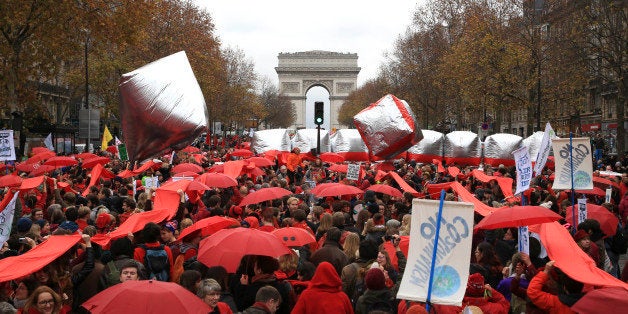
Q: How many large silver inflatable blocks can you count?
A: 9